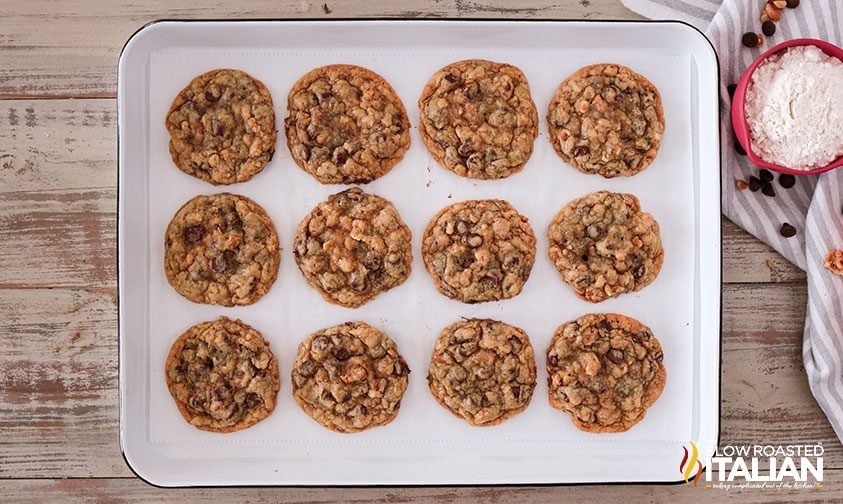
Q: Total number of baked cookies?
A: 12